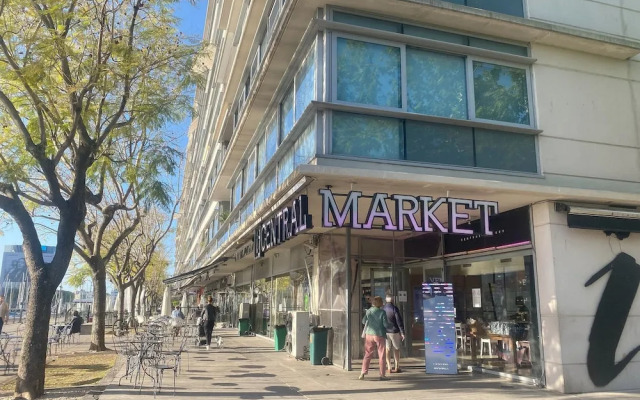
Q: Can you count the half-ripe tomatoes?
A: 0